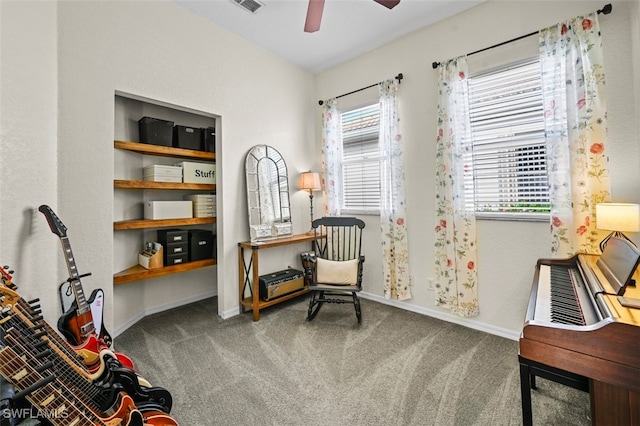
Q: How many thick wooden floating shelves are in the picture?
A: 4